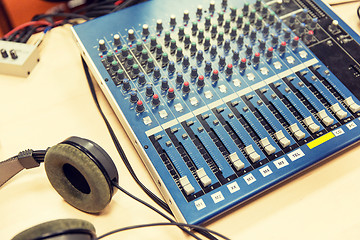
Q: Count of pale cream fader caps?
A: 11